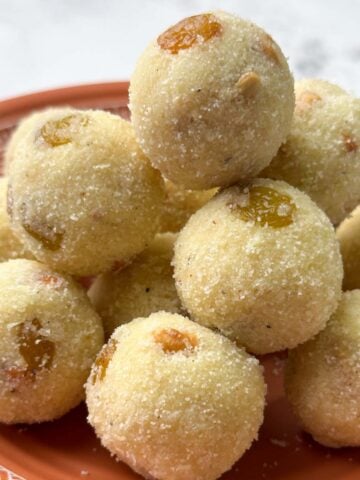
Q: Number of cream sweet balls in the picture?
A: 11